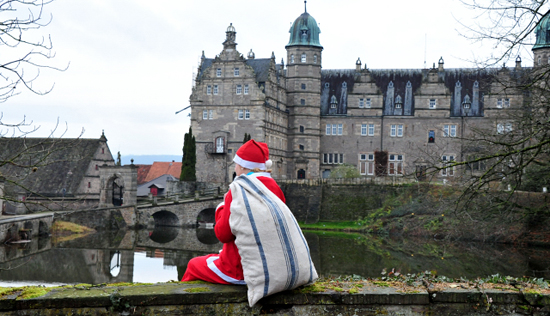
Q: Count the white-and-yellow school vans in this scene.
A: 0